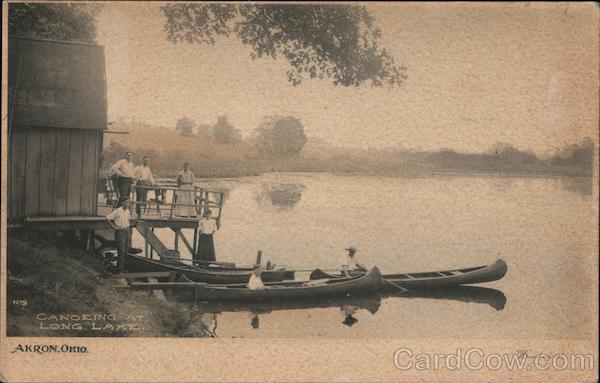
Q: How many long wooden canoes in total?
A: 3